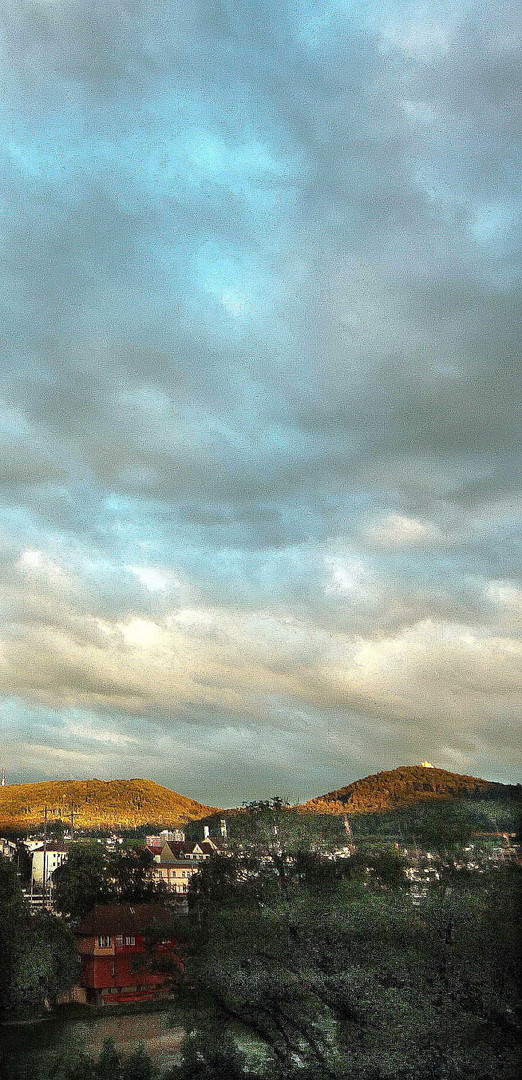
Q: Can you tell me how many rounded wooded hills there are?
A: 2